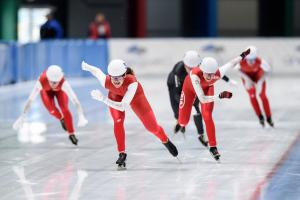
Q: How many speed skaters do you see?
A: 5